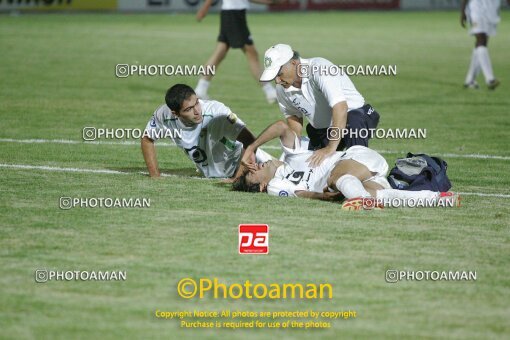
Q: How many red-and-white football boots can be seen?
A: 2